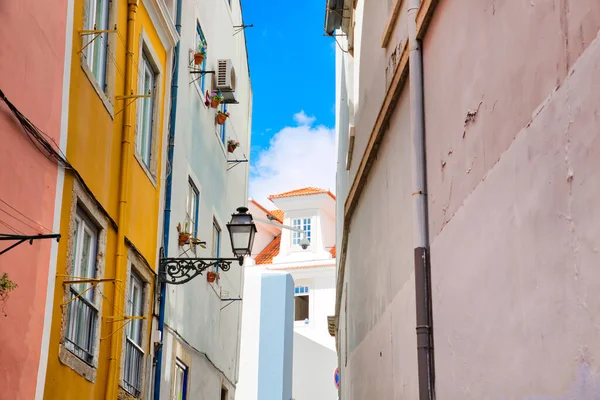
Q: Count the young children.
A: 0